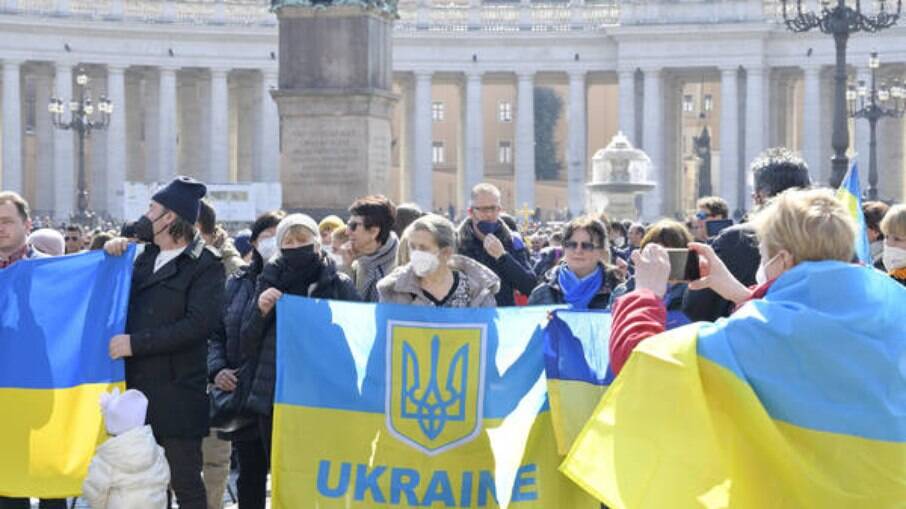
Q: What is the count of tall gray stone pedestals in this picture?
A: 1